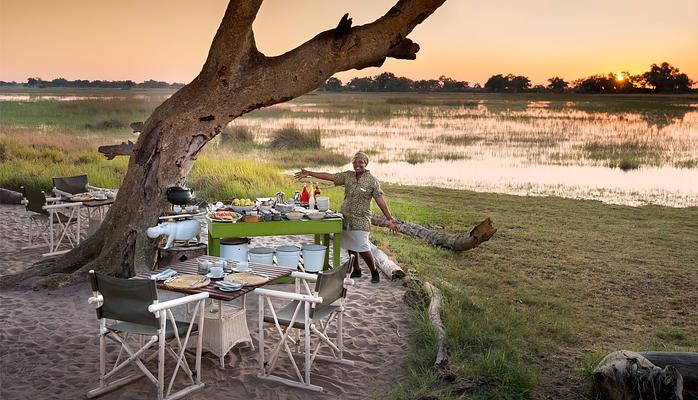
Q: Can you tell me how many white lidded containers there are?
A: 4